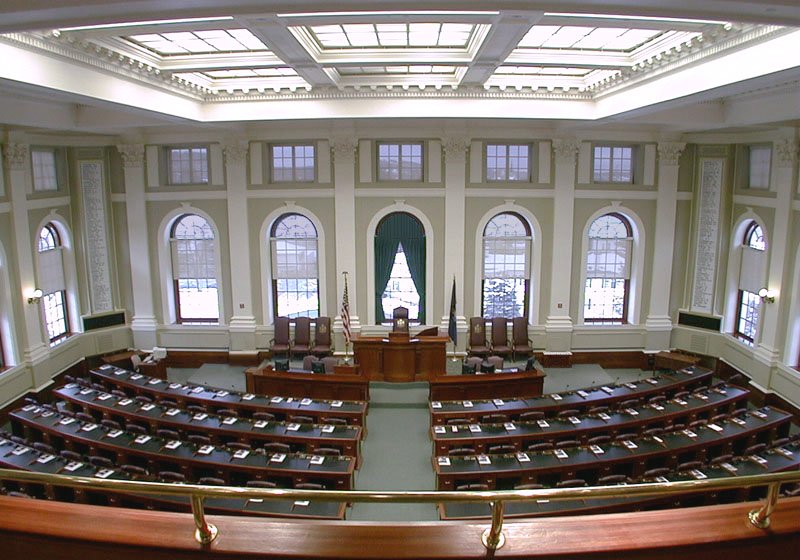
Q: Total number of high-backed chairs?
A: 7